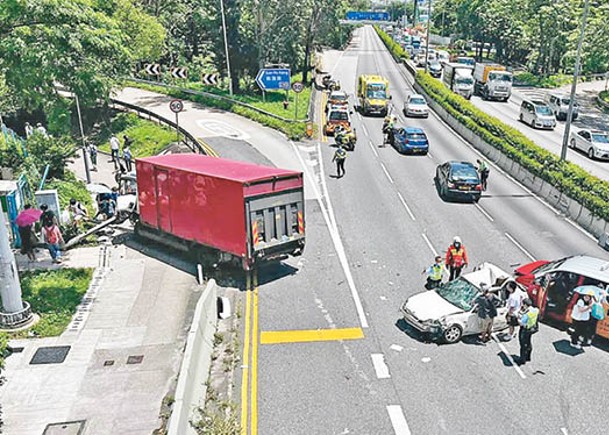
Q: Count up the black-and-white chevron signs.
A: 3